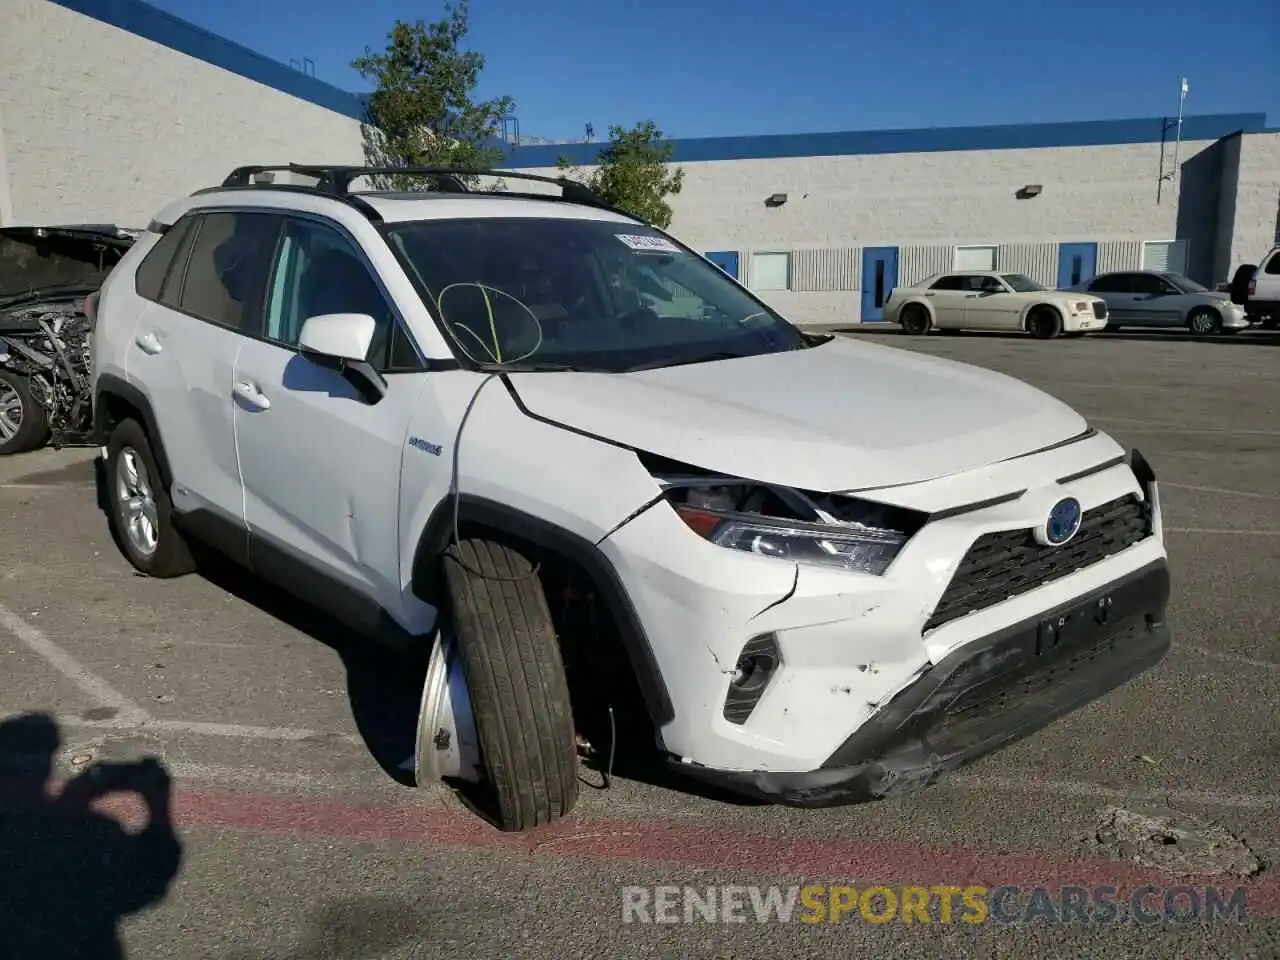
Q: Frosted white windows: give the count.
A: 3